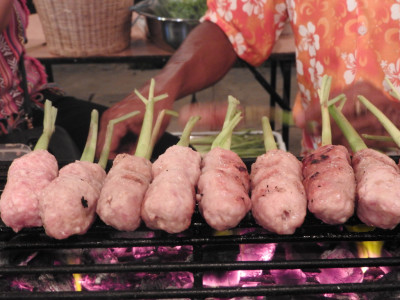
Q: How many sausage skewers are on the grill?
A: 8